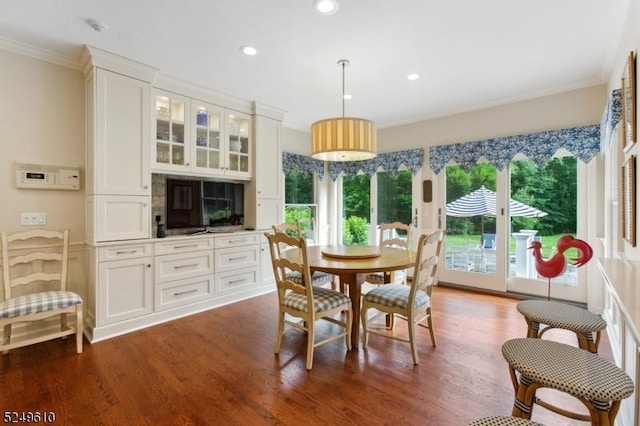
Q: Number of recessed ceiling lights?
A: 4